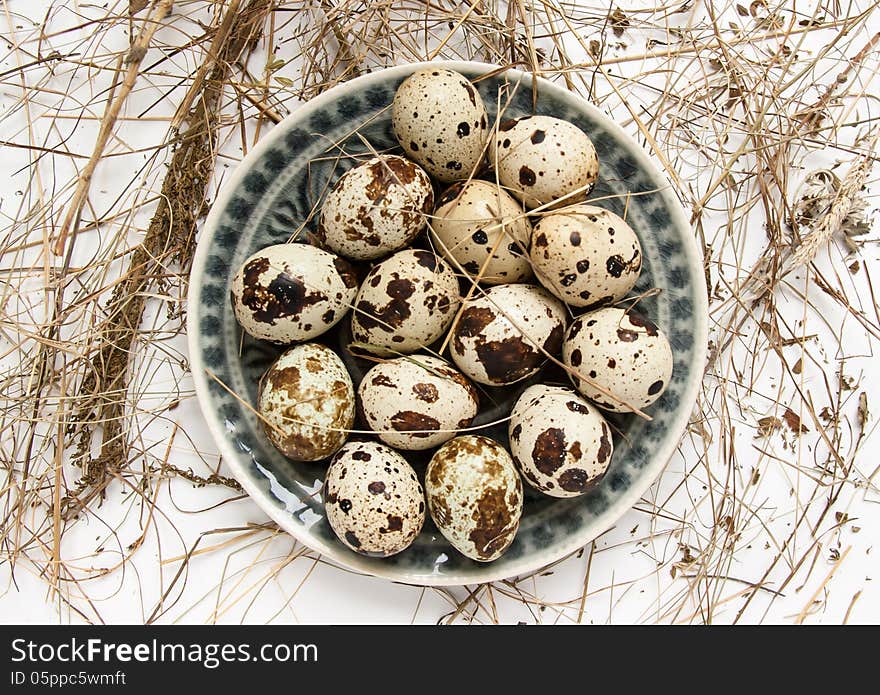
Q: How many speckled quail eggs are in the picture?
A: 14